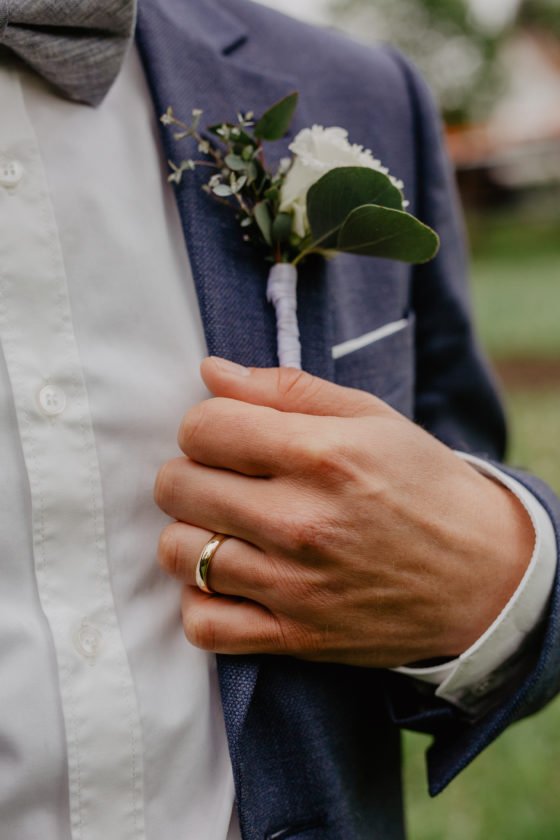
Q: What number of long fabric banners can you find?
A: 0